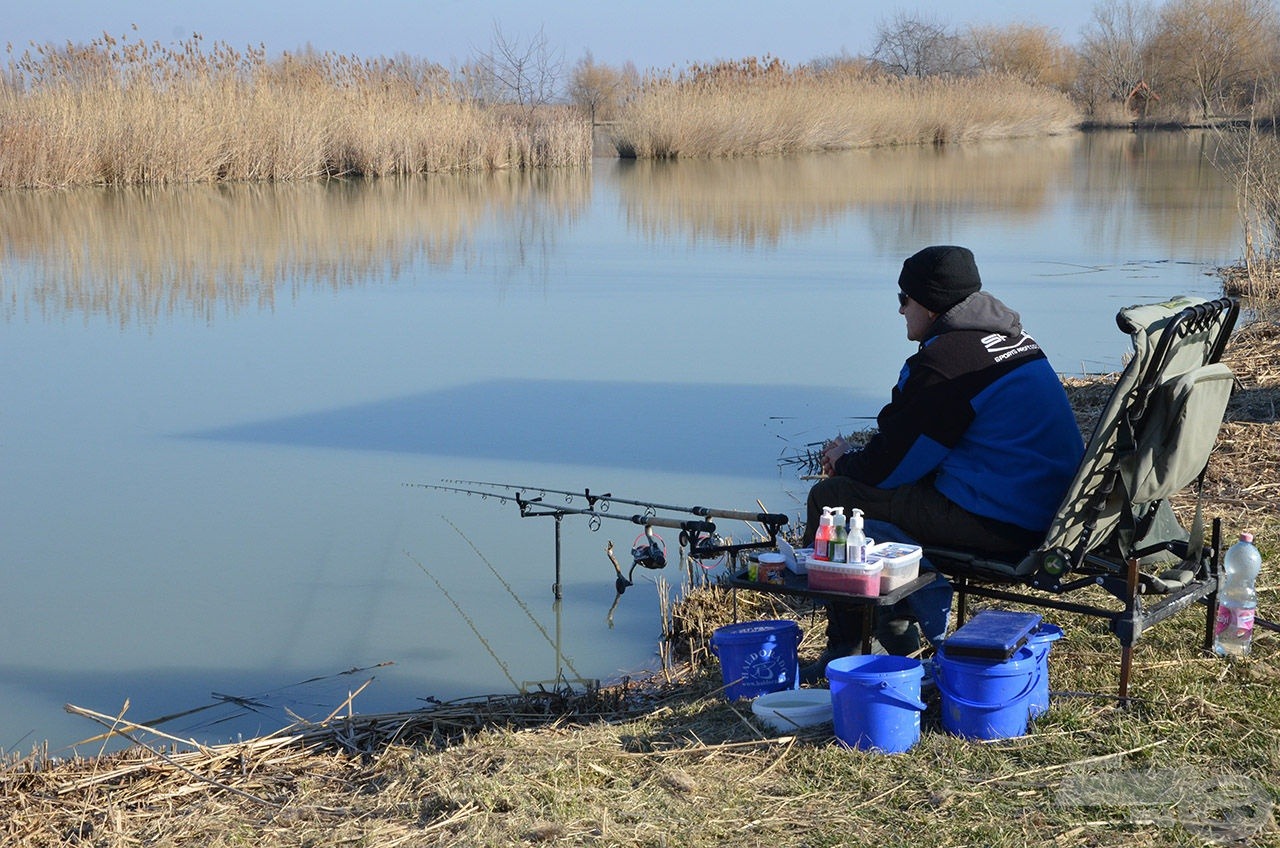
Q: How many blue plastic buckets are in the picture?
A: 4